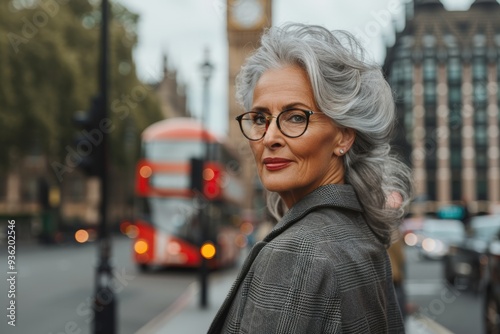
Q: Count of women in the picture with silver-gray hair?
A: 1